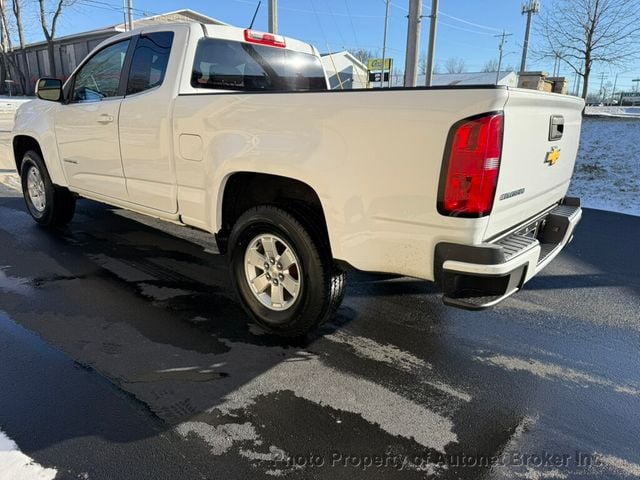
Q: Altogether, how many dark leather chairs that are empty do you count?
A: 0